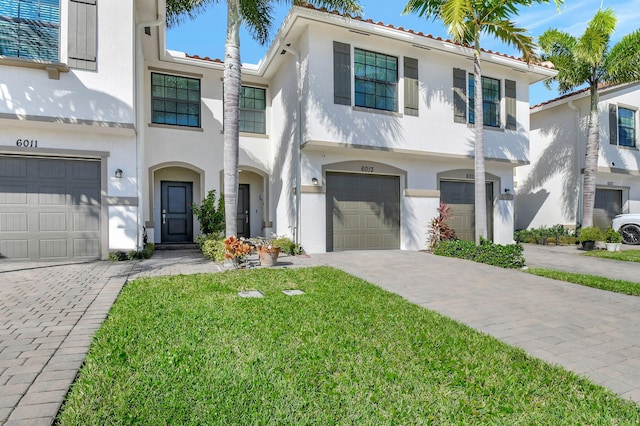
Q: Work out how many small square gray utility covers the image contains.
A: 2